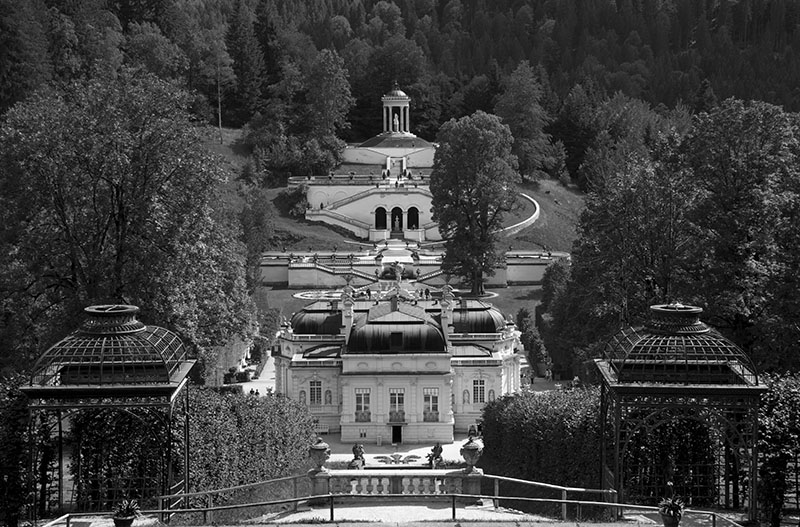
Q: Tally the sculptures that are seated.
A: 2